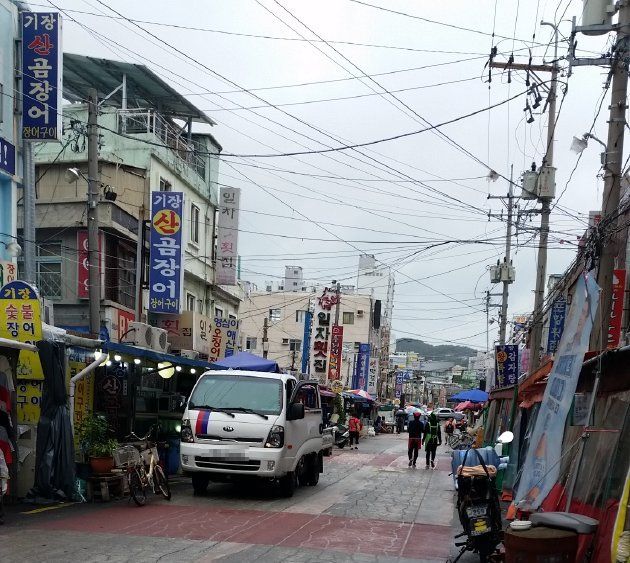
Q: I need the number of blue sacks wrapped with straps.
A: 1